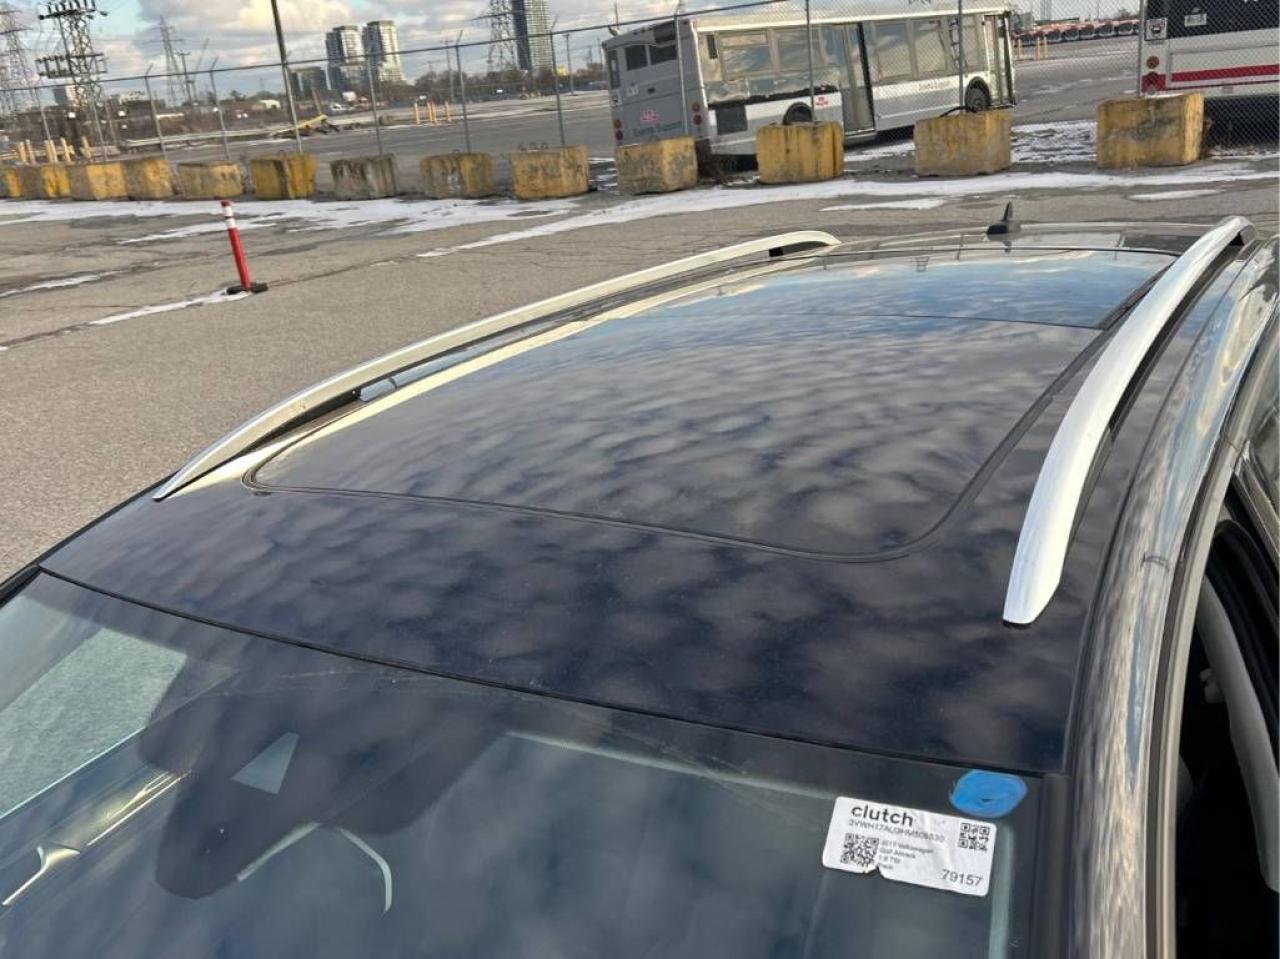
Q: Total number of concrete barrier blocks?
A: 13